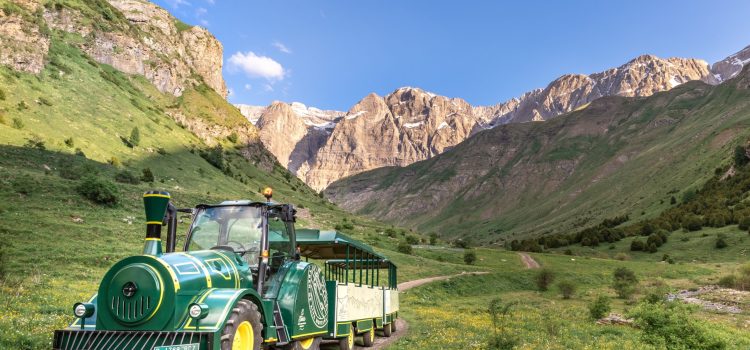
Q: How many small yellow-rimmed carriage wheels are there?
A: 4